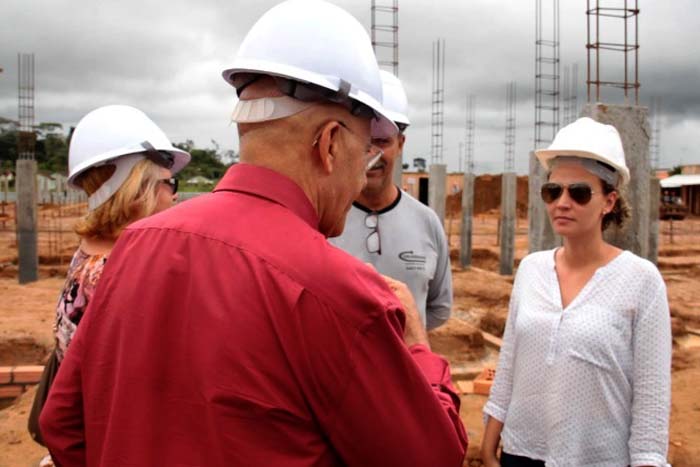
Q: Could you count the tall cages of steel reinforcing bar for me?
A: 9